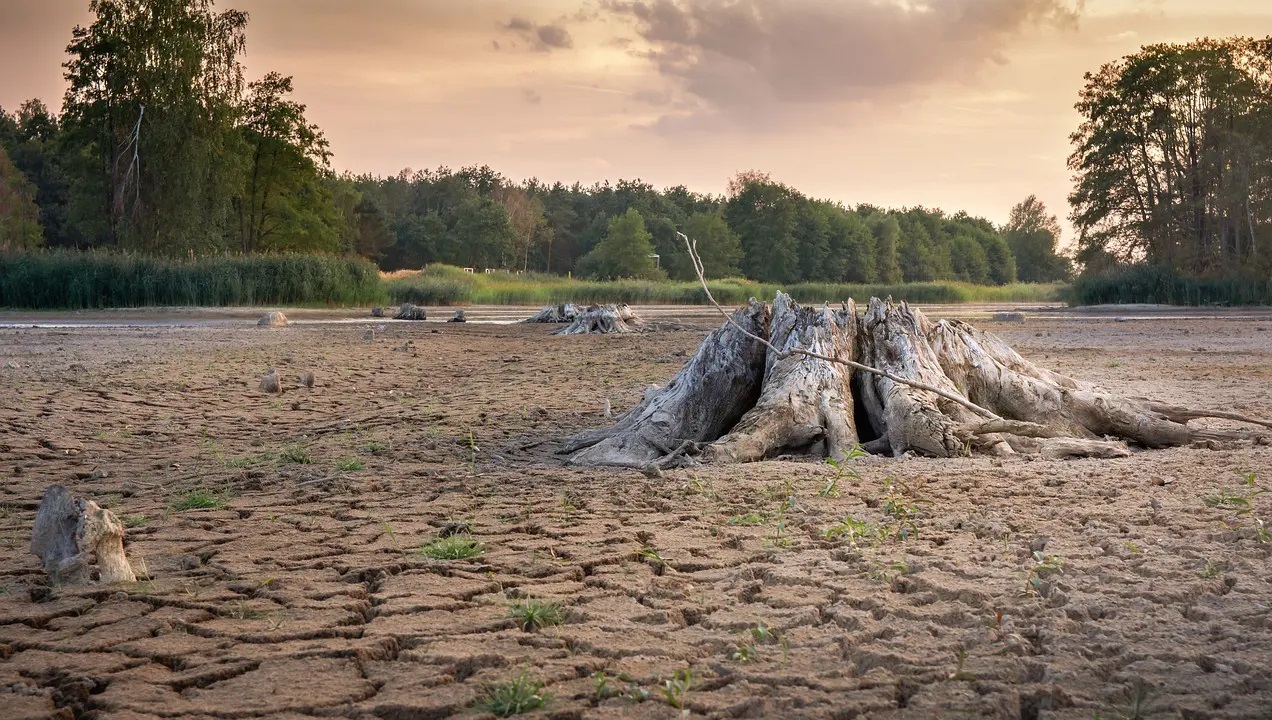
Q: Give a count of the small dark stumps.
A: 3